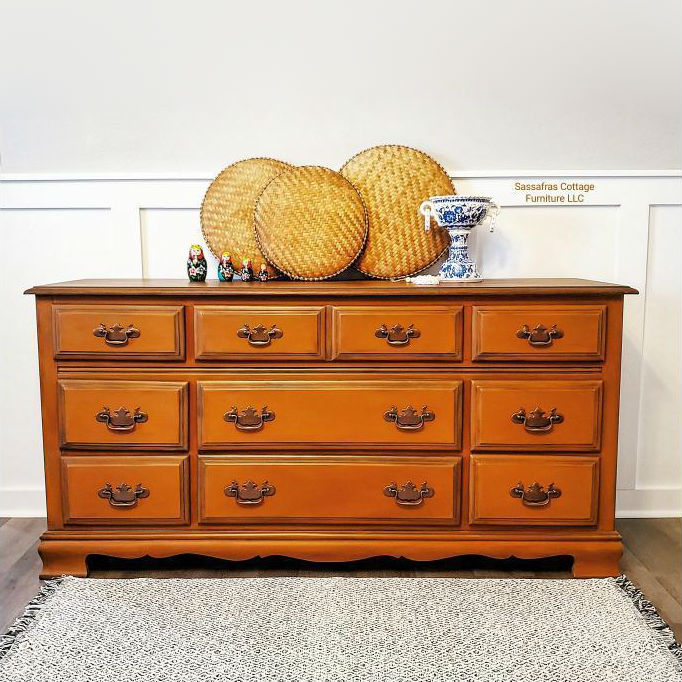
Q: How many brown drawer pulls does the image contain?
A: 12